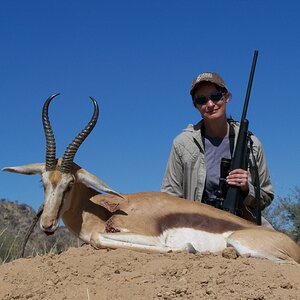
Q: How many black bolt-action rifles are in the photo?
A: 1